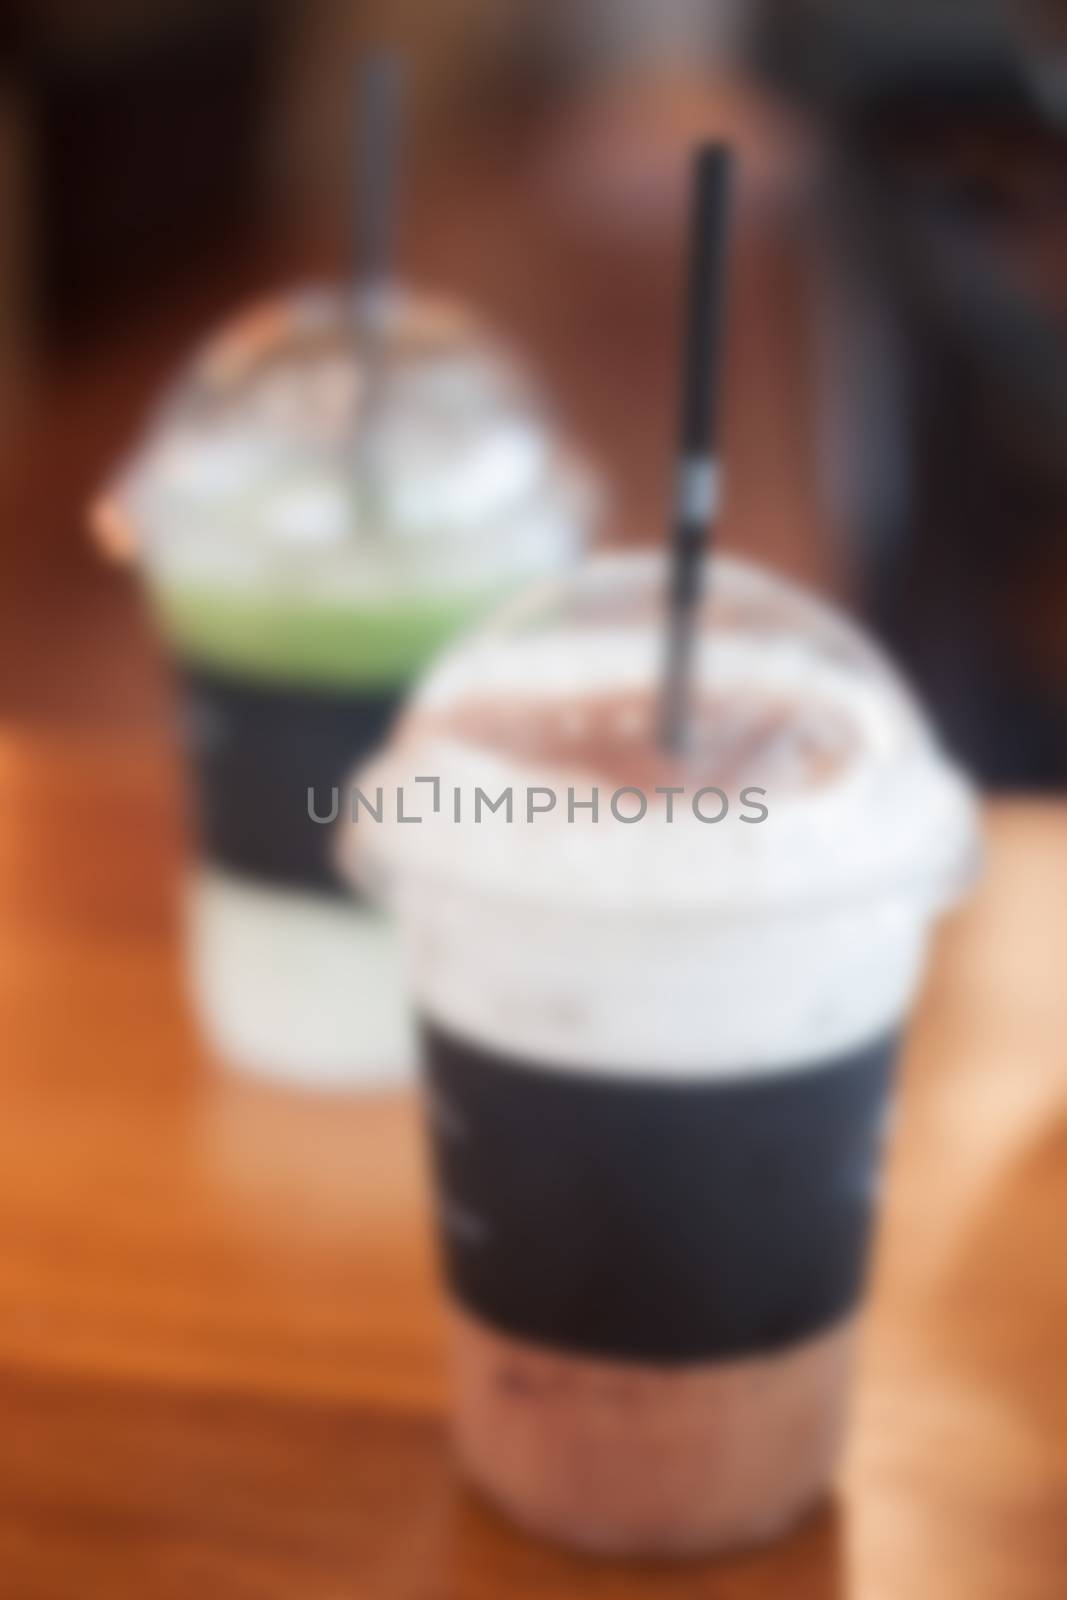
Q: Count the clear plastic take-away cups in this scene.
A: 2